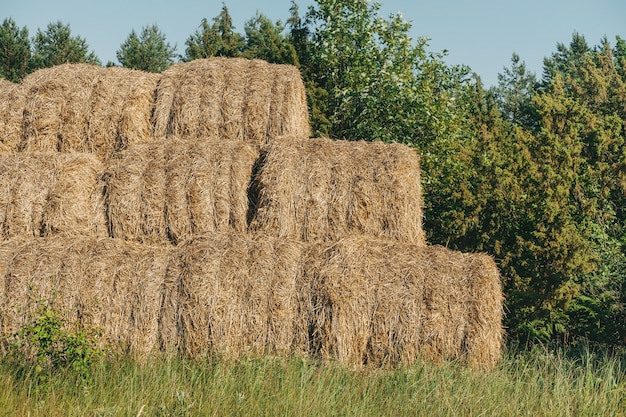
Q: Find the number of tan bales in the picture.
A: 9